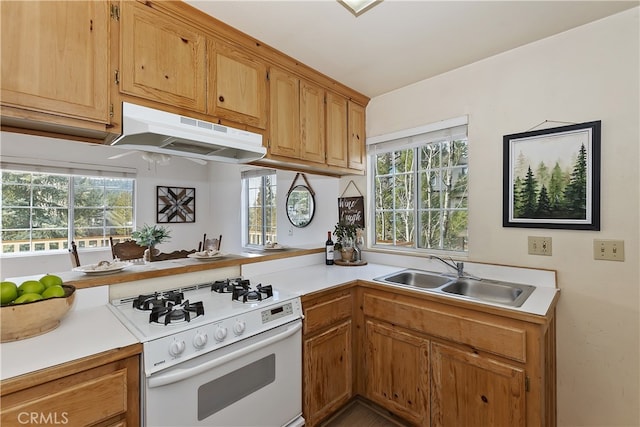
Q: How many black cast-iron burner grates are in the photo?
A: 4